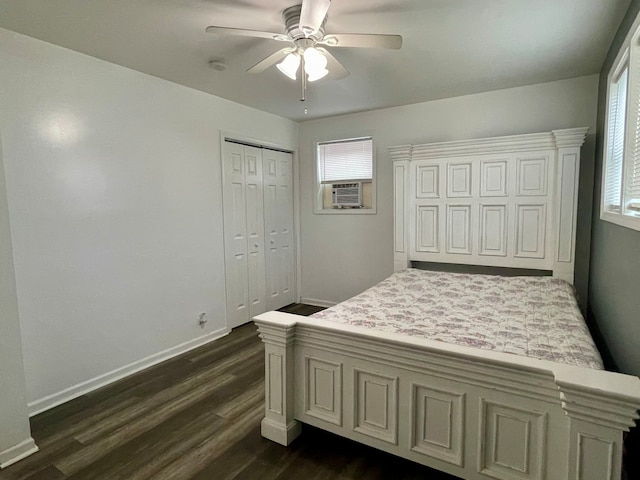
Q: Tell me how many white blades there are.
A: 5